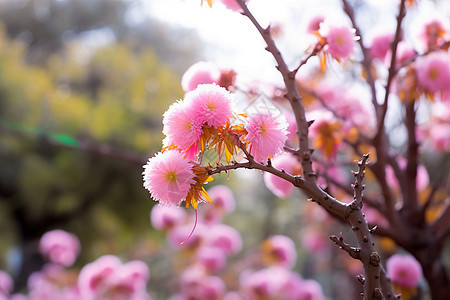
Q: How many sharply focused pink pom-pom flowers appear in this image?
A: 4